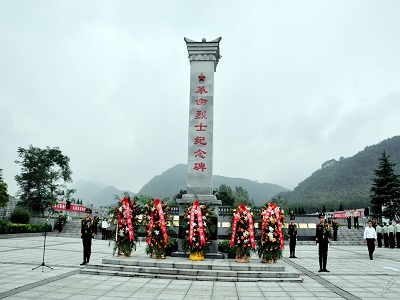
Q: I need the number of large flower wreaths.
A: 5